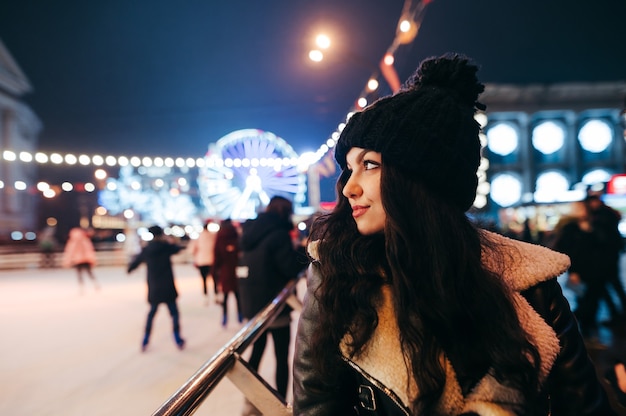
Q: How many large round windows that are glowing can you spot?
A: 6